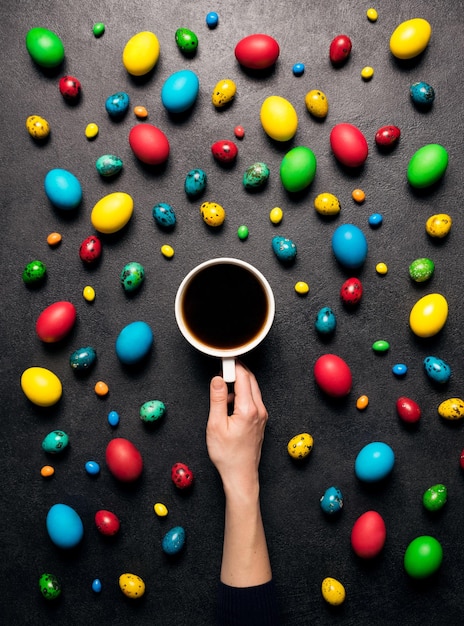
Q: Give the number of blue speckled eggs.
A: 10